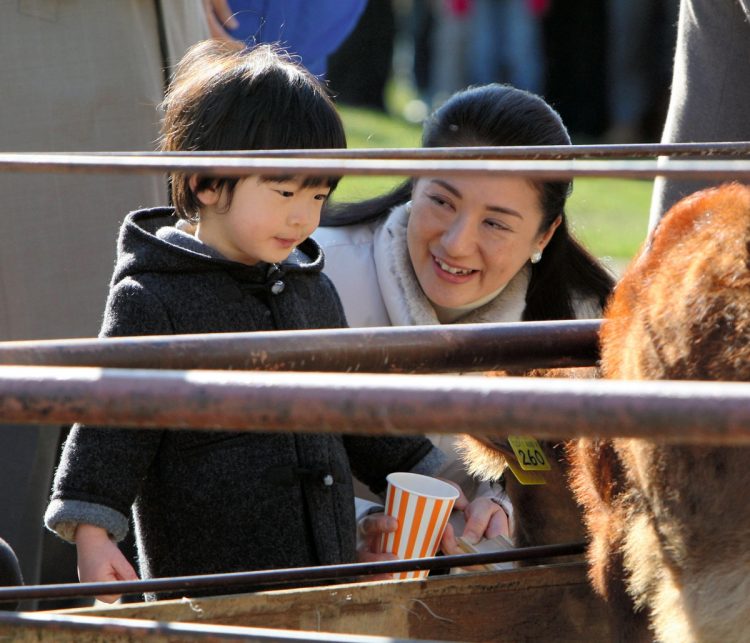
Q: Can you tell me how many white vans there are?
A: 0